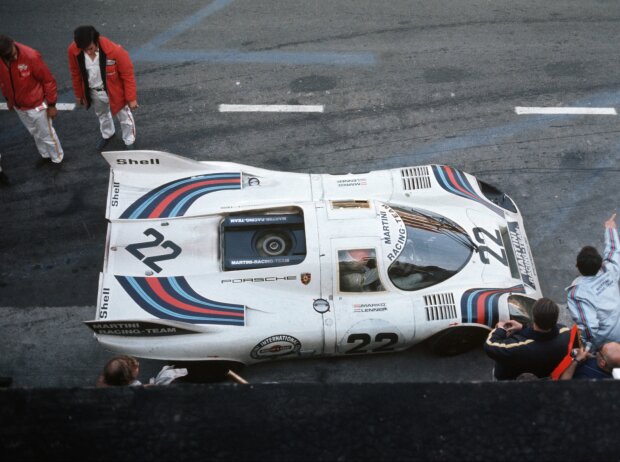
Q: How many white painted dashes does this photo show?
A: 3